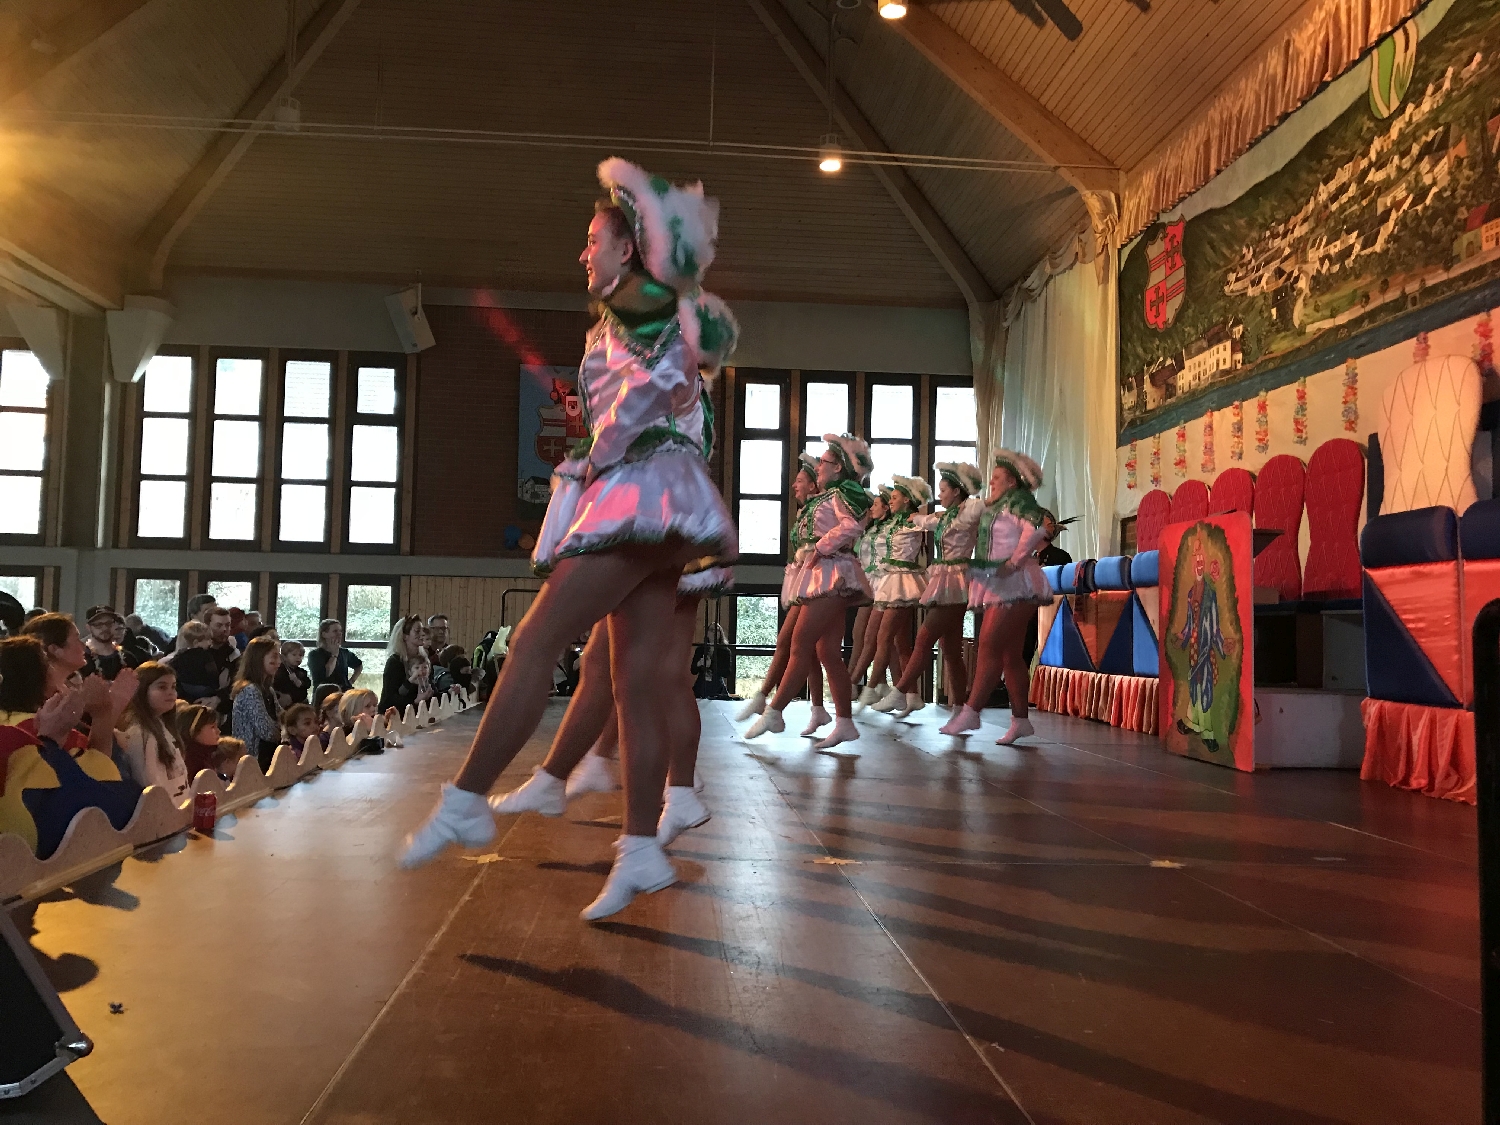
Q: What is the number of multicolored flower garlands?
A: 10